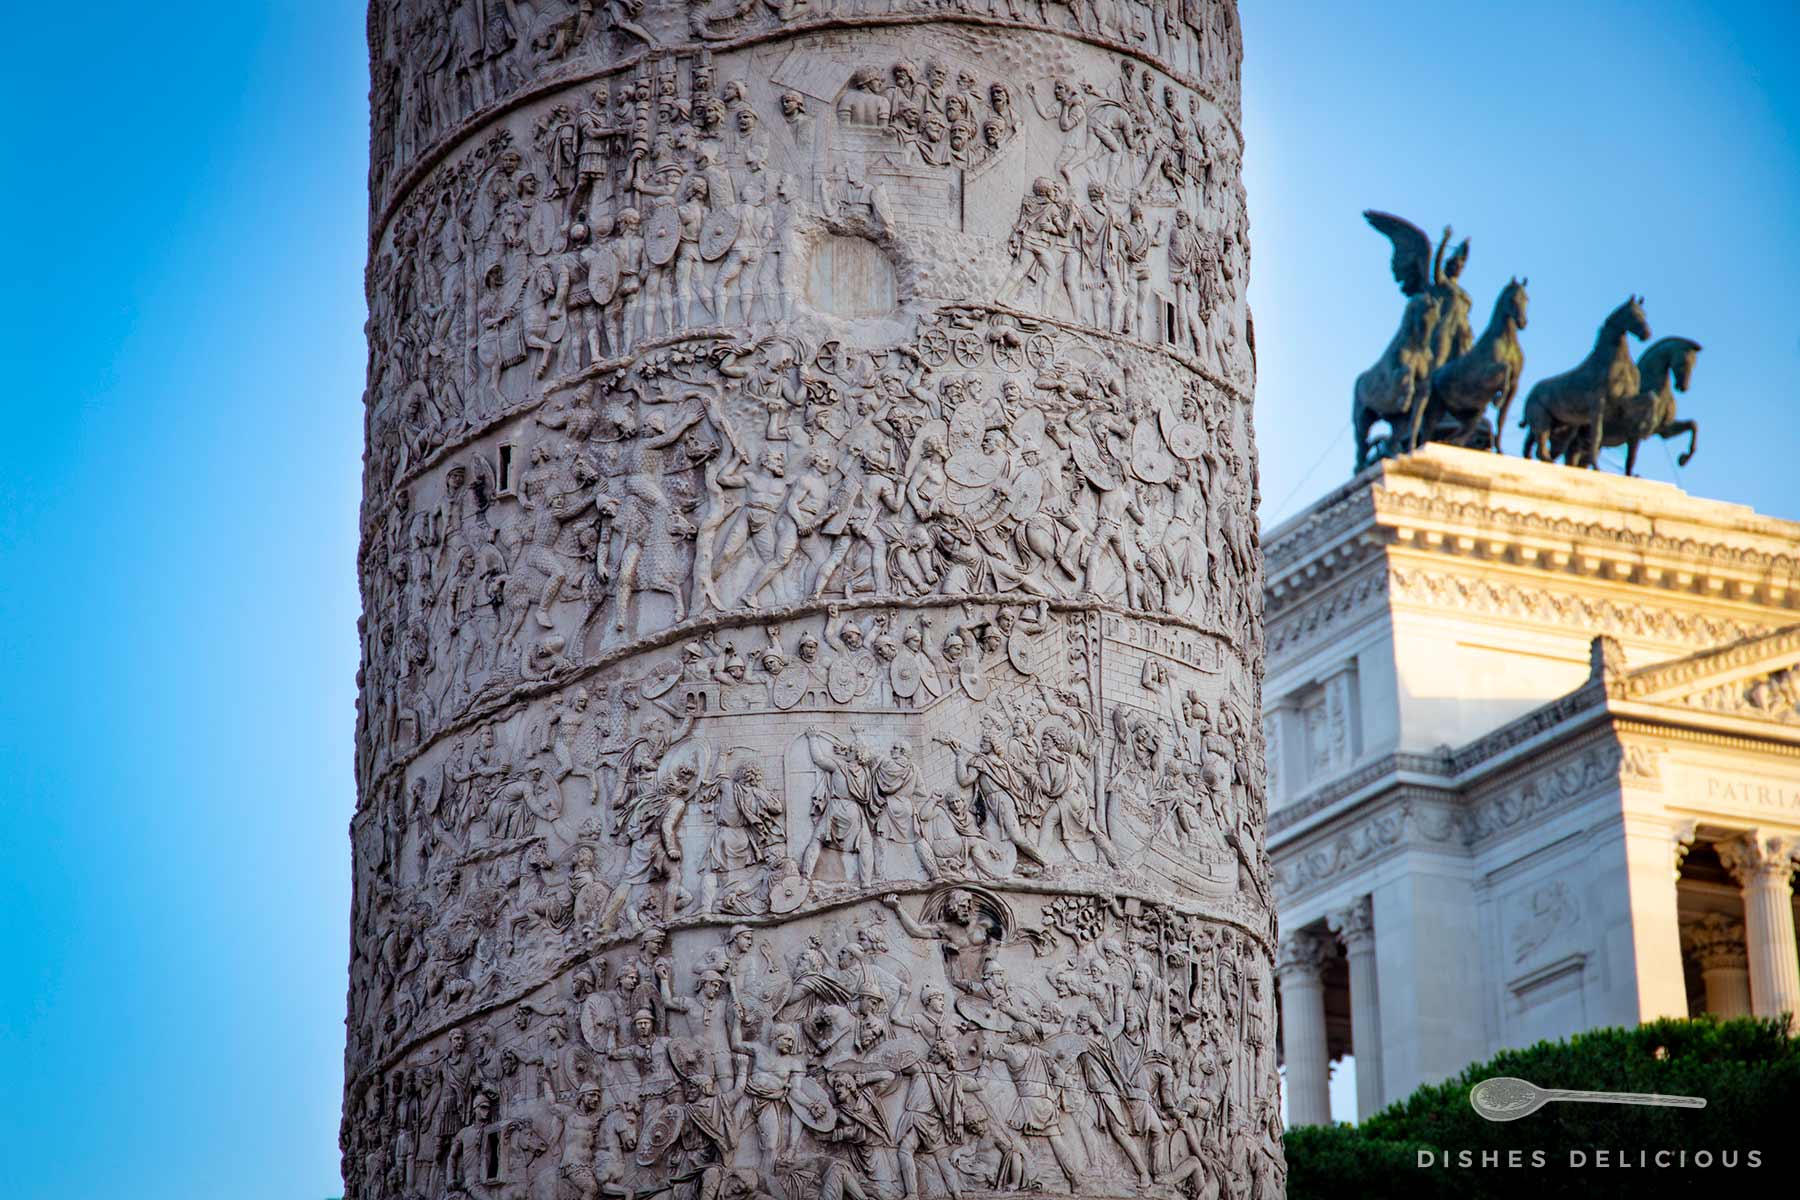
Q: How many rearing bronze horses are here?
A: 4